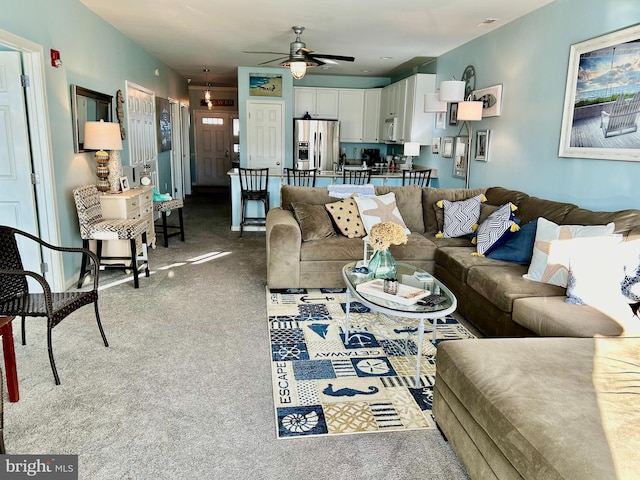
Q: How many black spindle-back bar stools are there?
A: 4